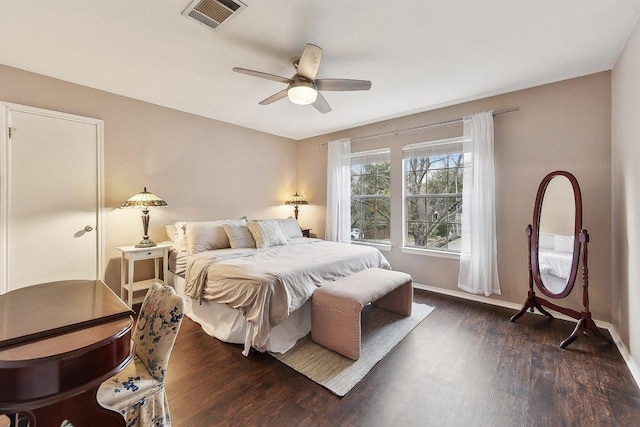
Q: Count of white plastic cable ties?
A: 0